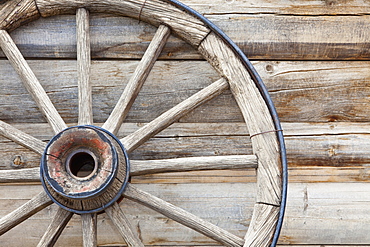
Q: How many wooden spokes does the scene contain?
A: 12